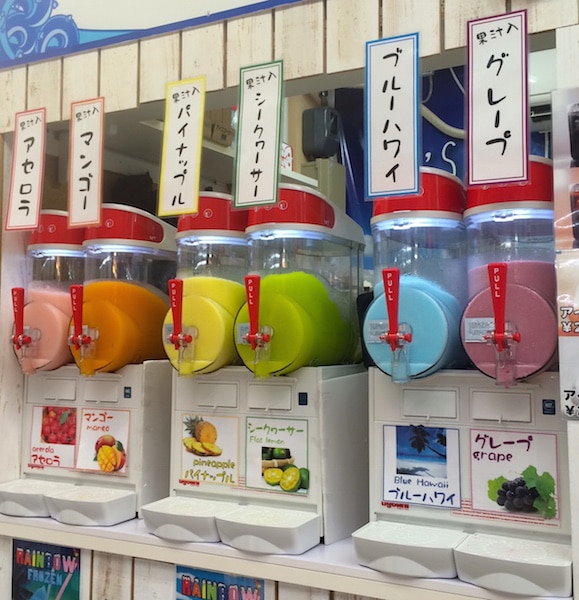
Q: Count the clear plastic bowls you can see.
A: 6